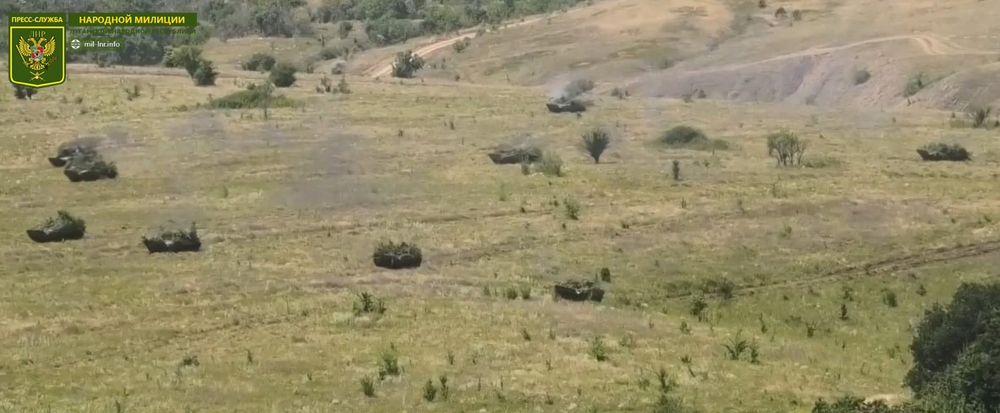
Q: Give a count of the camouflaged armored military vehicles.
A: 9